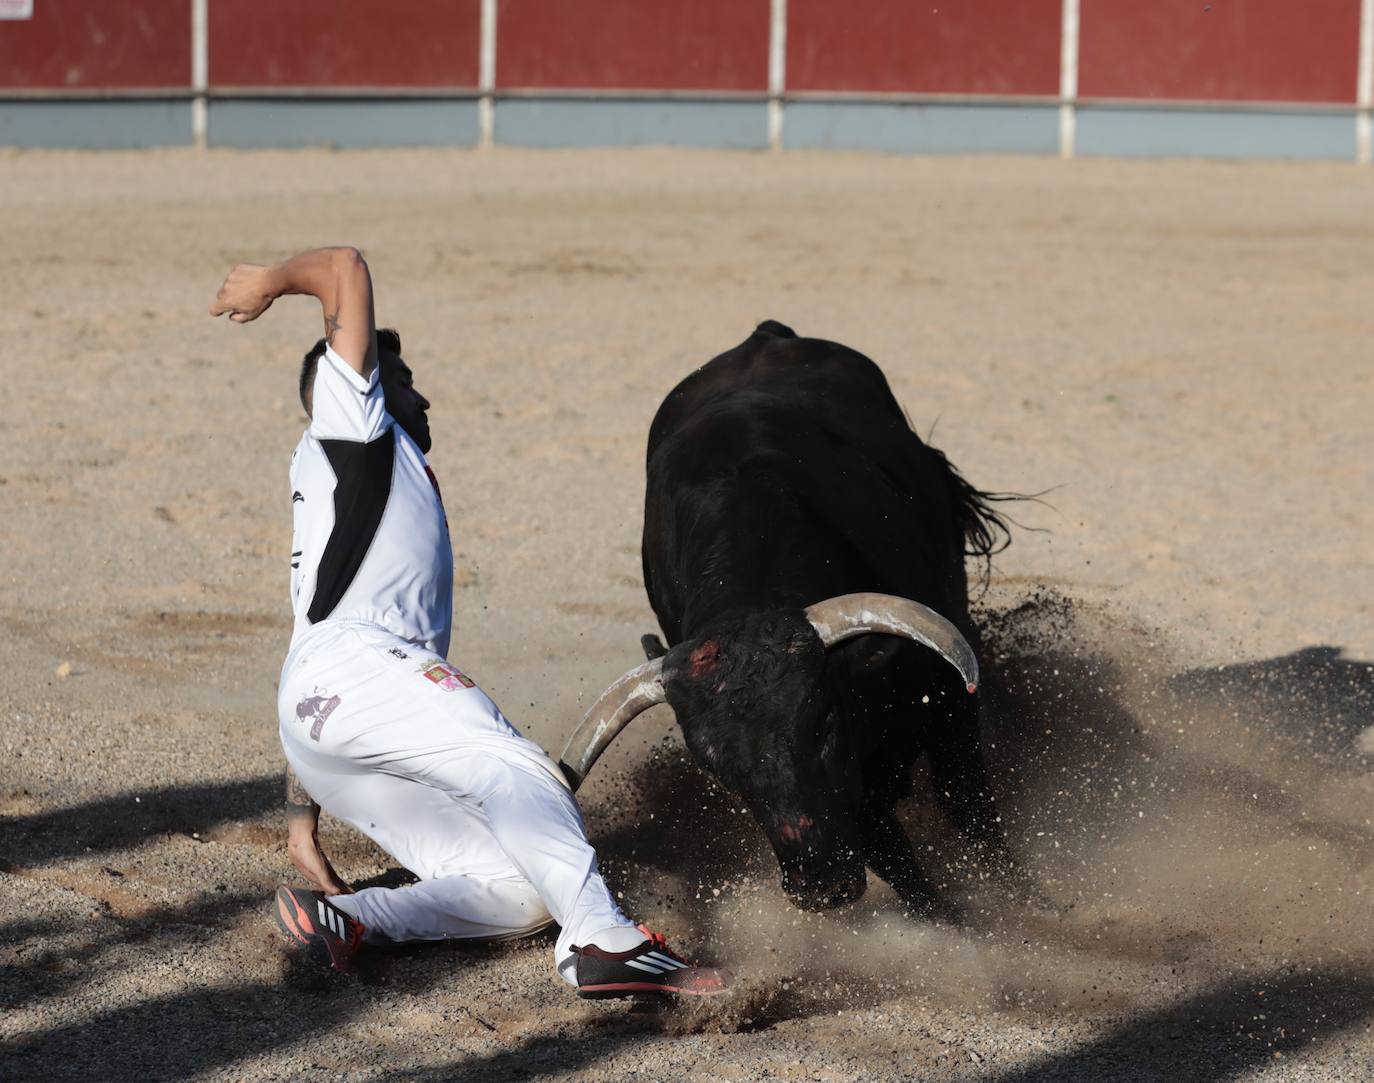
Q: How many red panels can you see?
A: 5